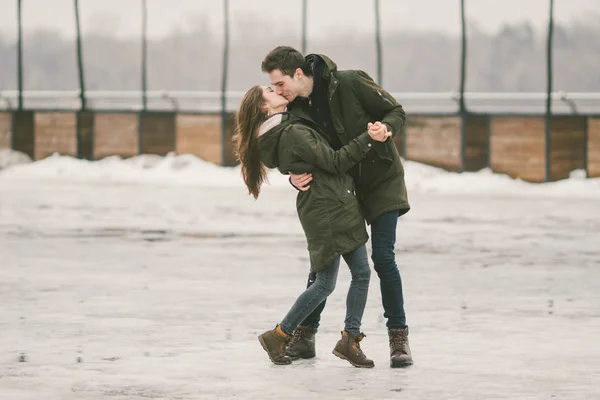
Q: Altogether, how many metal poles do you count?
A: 8